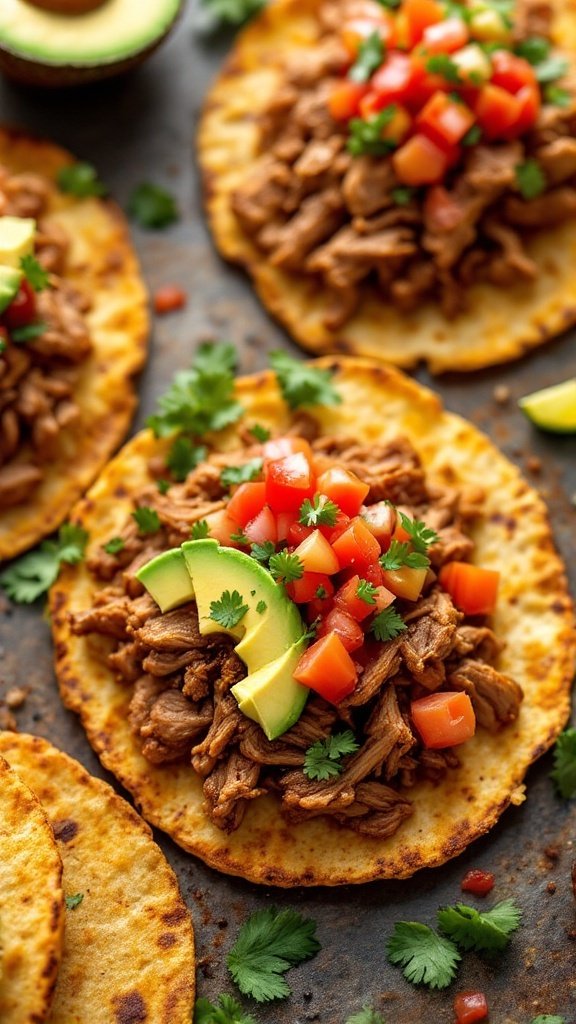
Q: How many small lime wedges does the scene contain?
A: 1